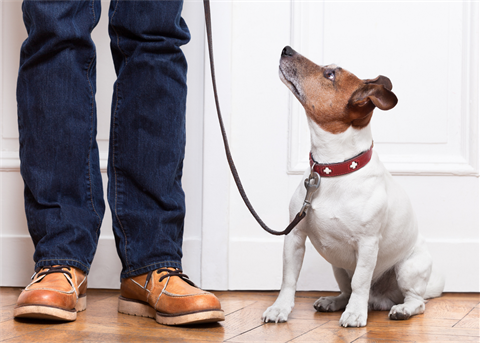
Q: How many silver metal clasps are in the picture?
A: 1